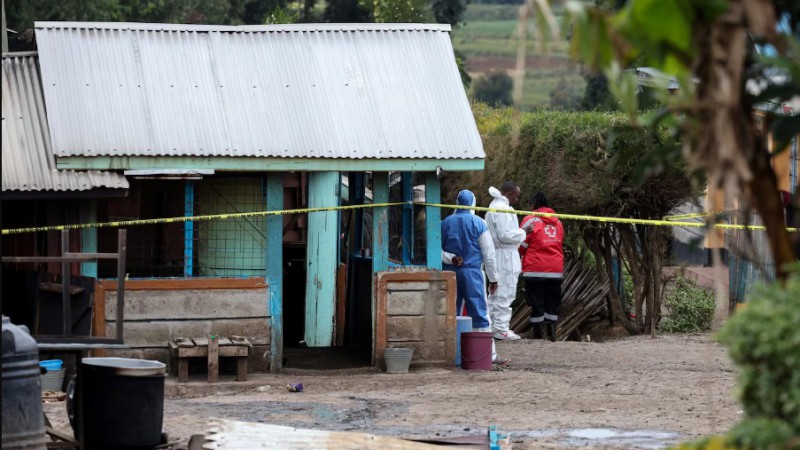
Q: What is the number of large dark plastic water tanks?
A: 1